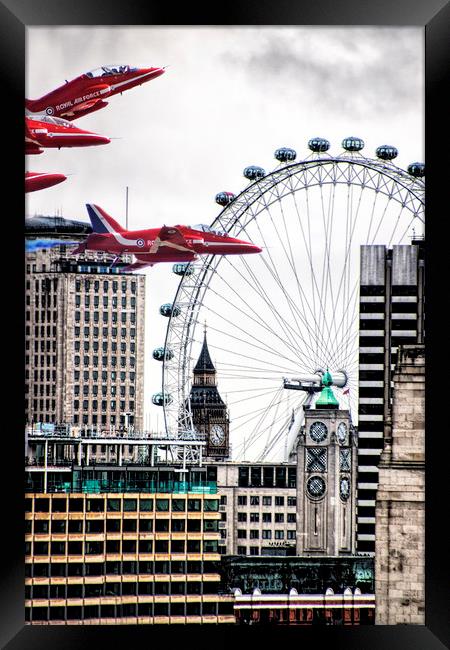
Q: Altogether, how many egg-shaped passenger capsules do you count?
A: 11